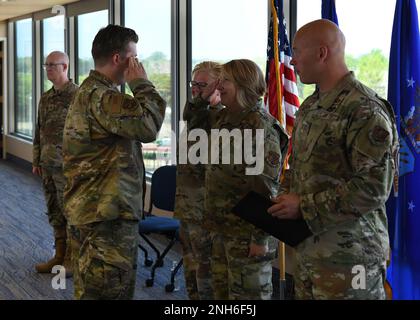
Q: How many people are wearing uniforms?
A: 5